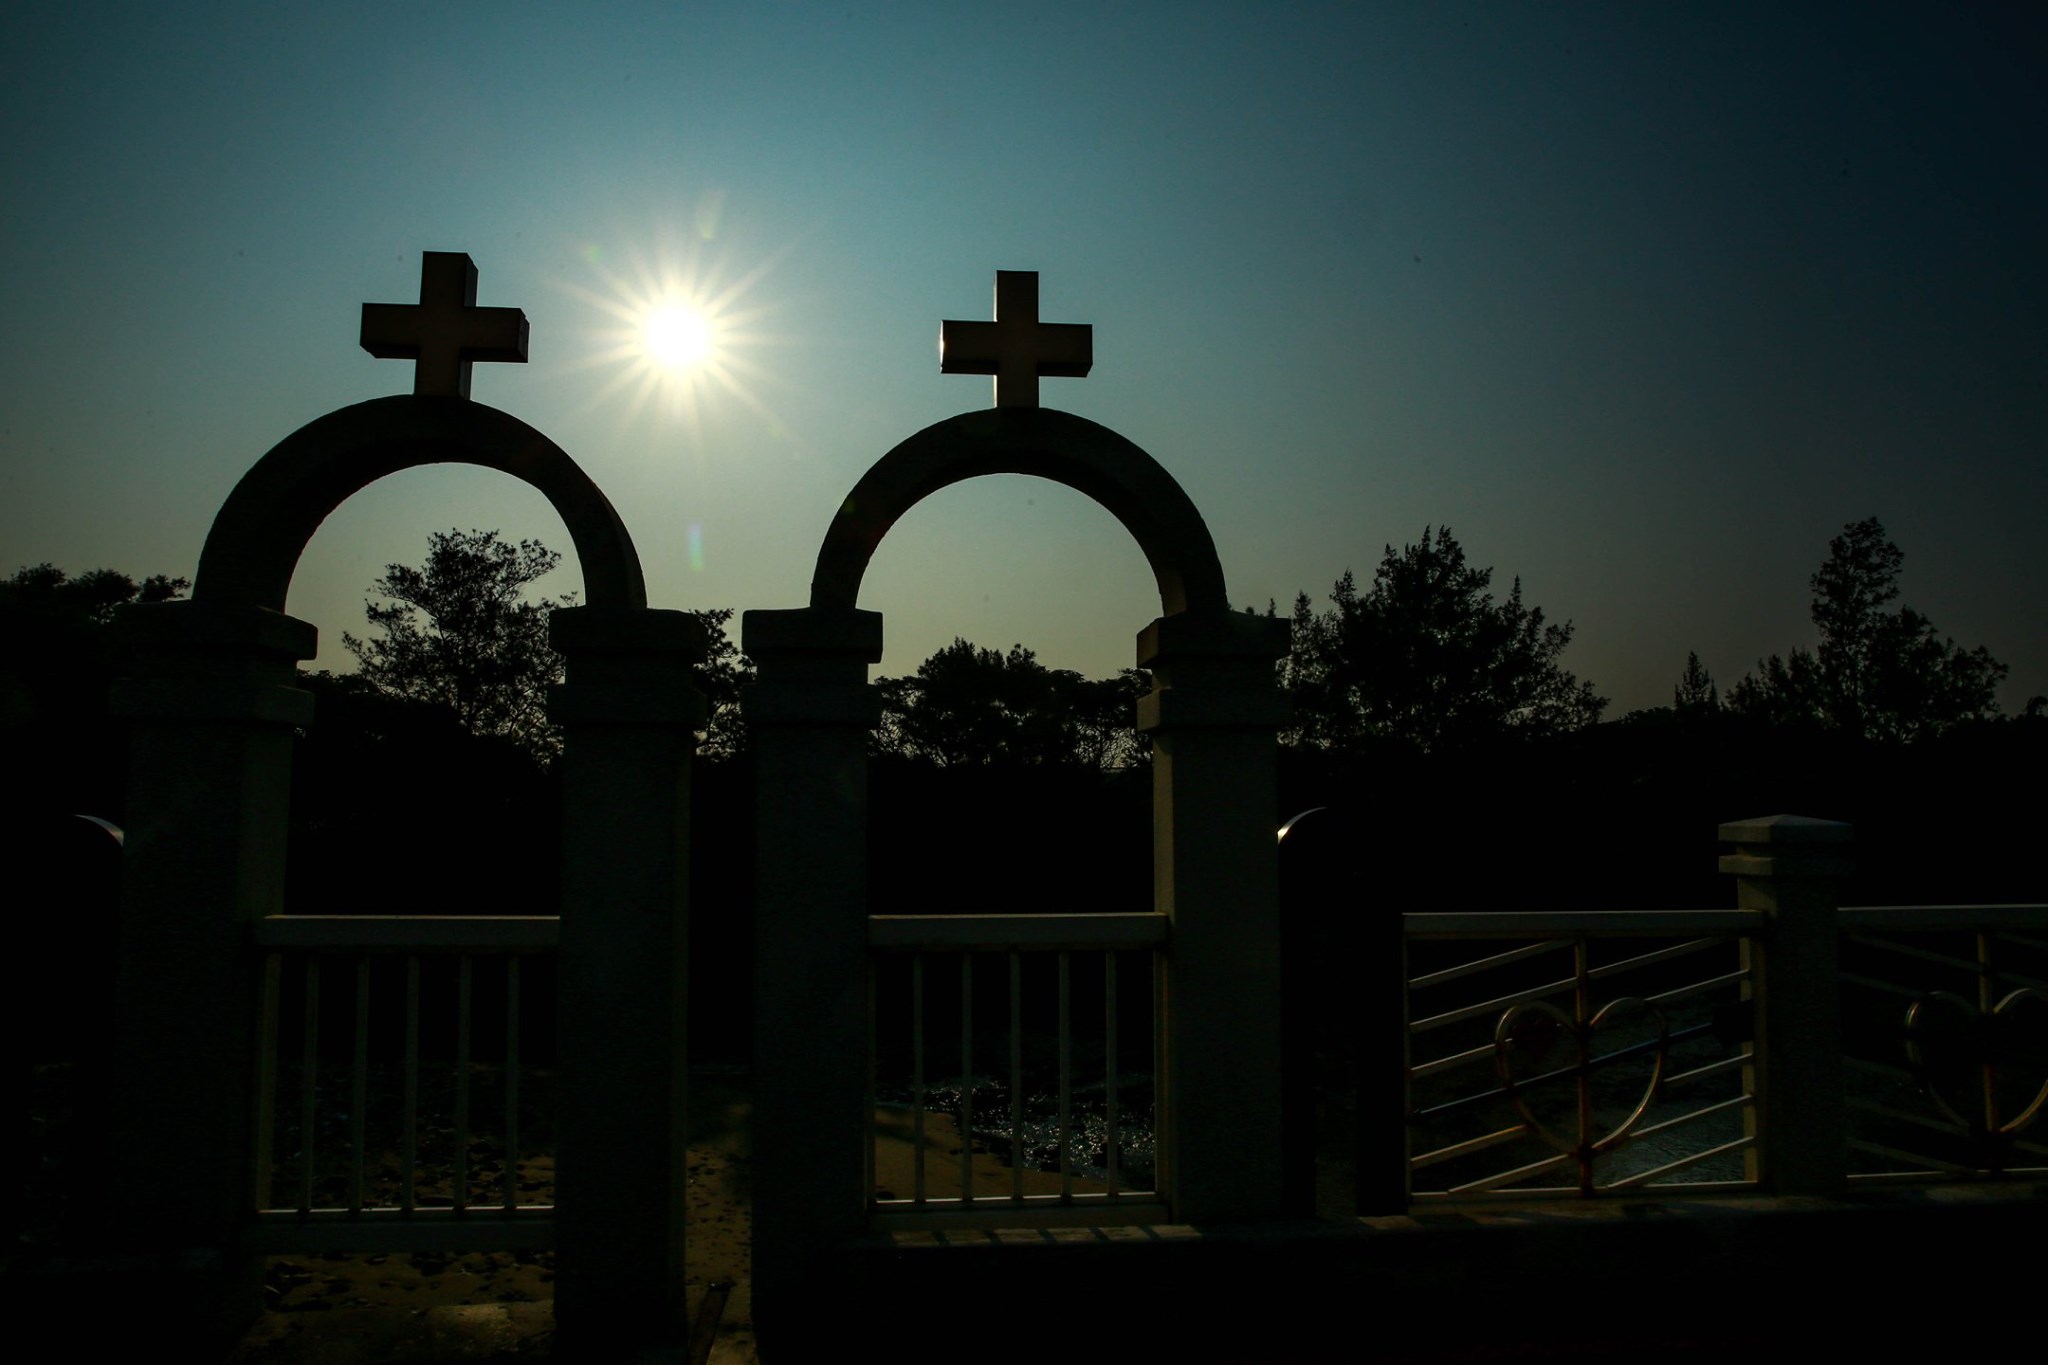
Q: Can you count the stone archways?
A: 2